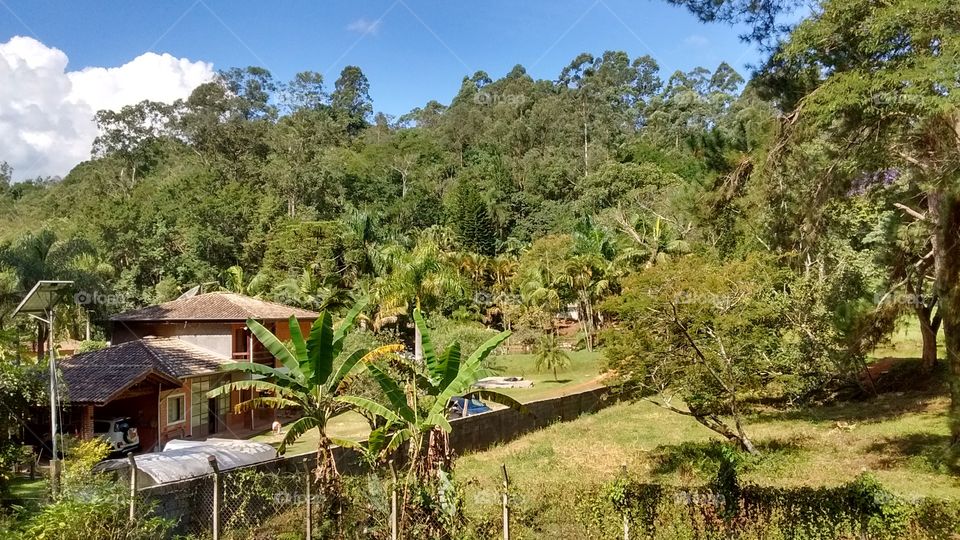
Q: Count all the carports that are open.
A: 1